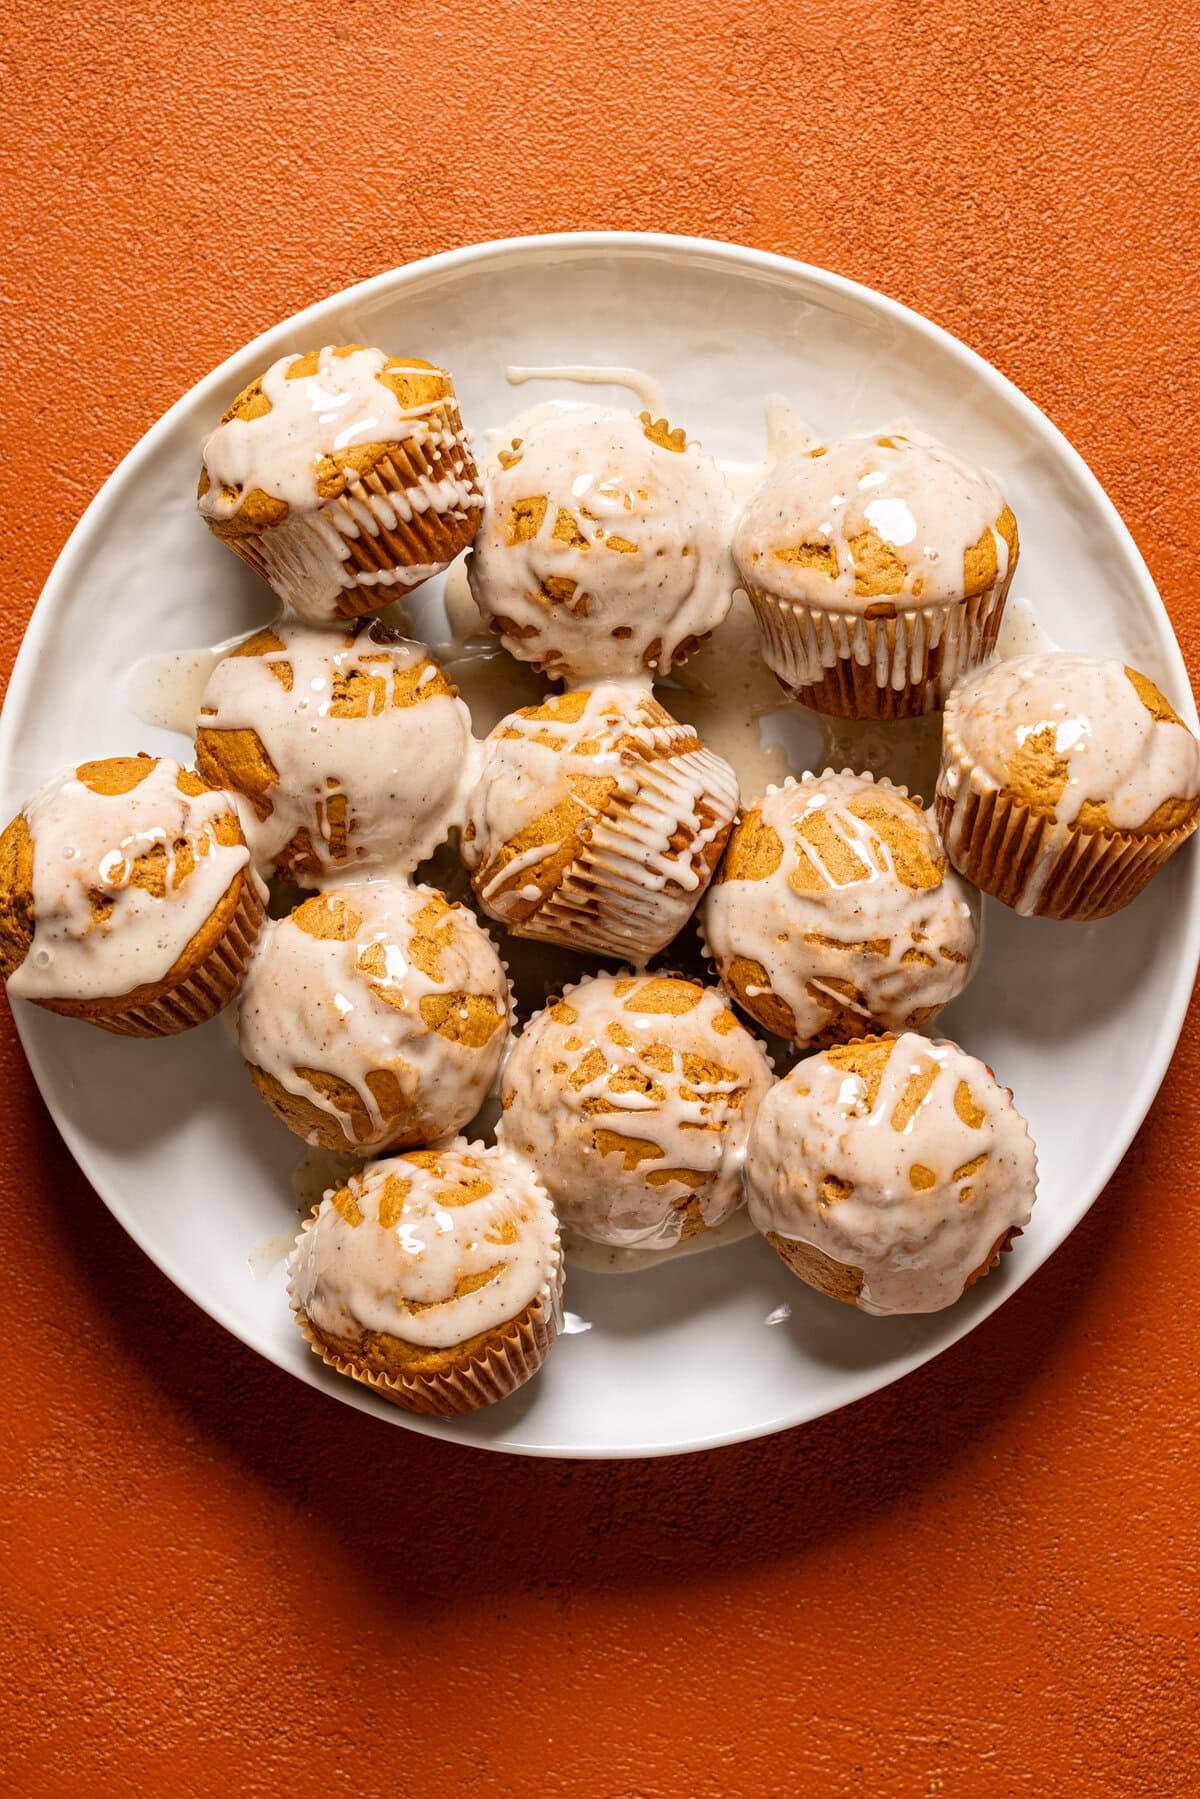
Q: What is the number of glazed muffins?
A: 12